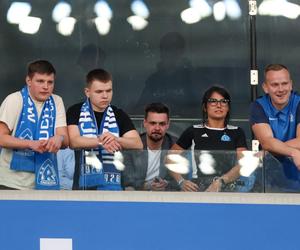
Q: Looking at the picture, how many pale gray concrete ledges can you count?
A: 1